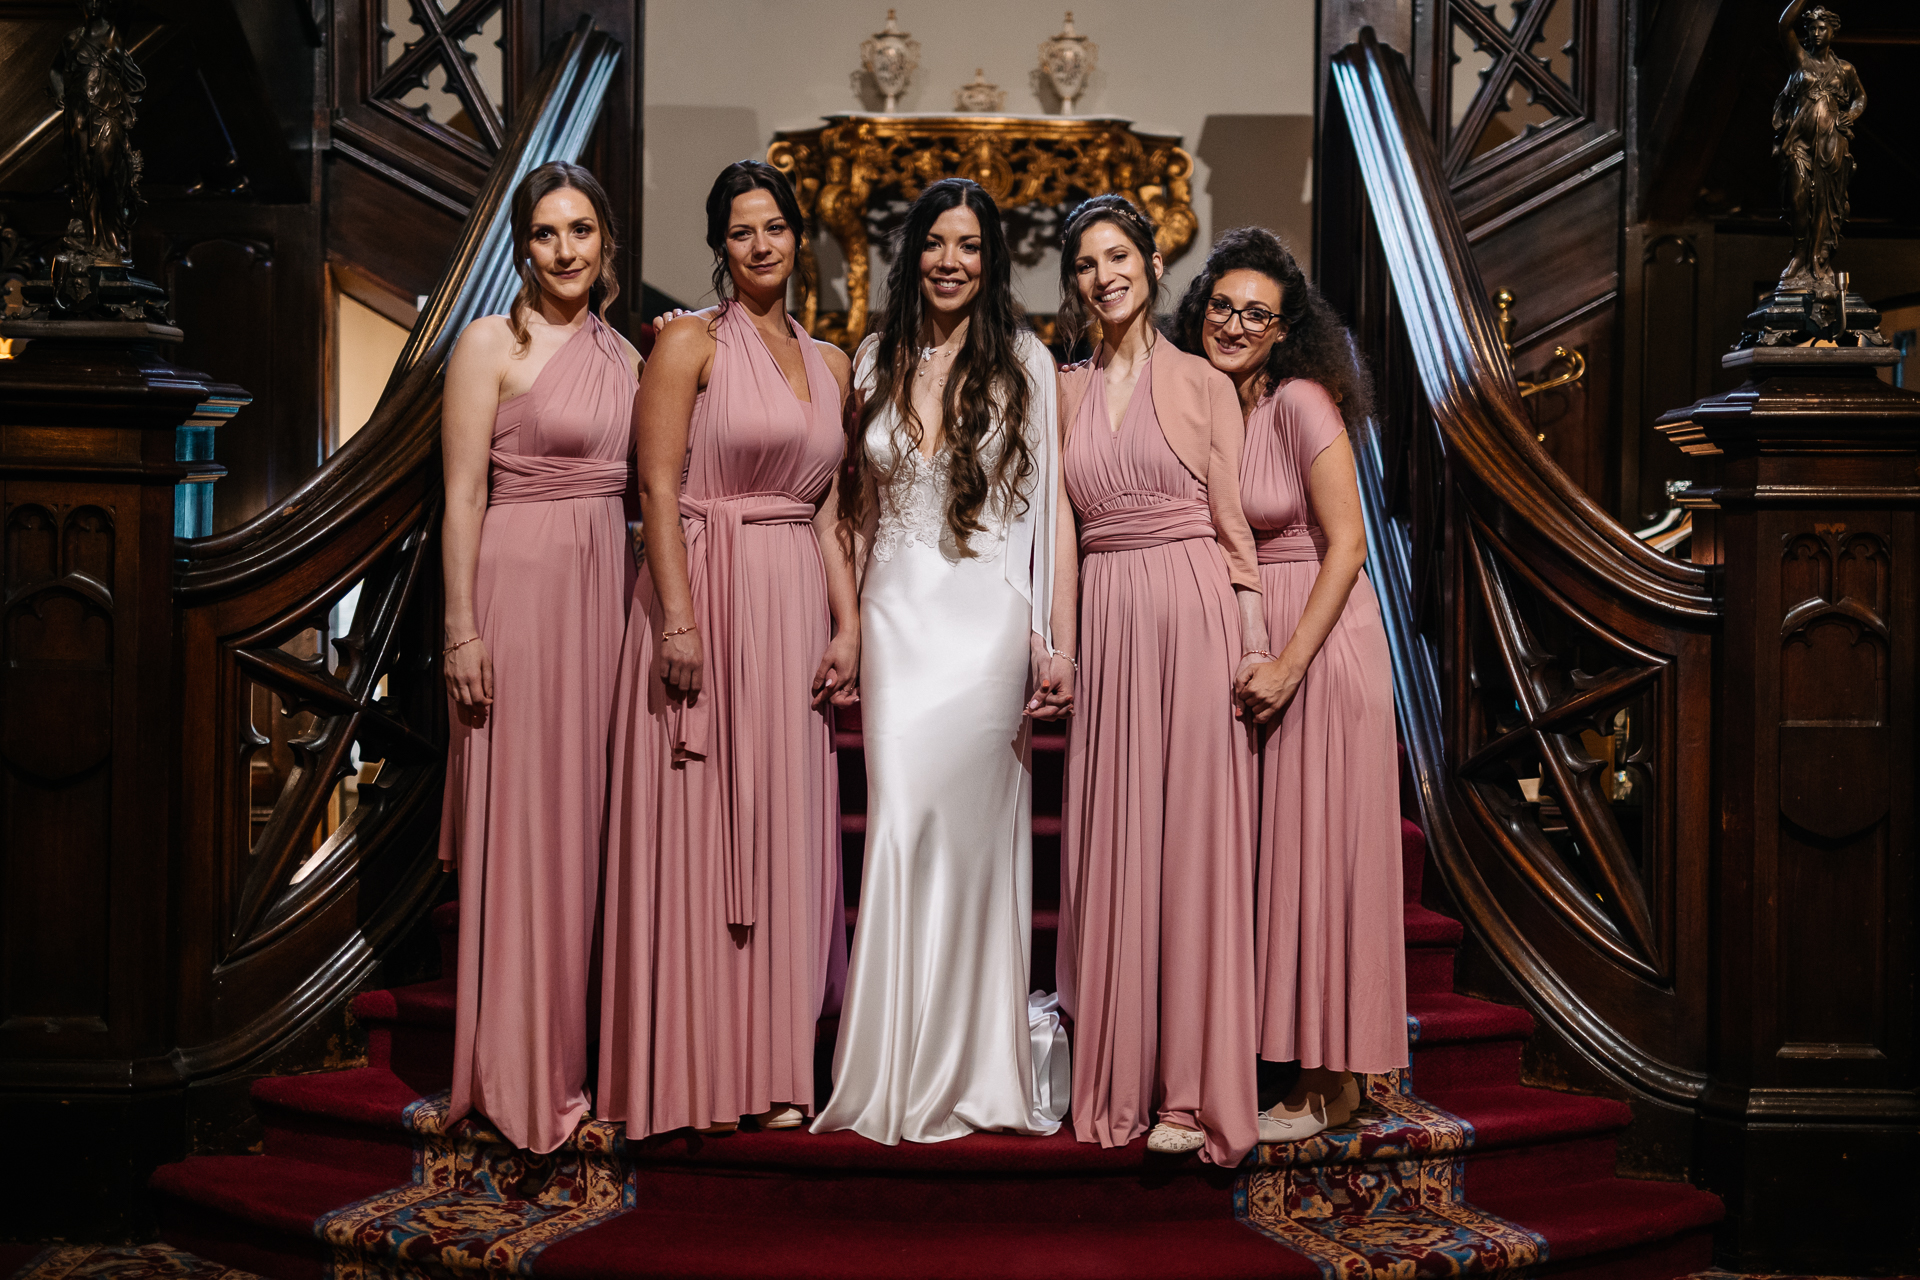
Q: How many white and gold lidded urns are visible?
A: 3